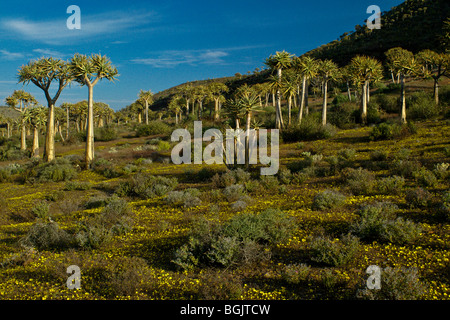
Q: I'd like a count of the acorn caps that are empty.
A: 0